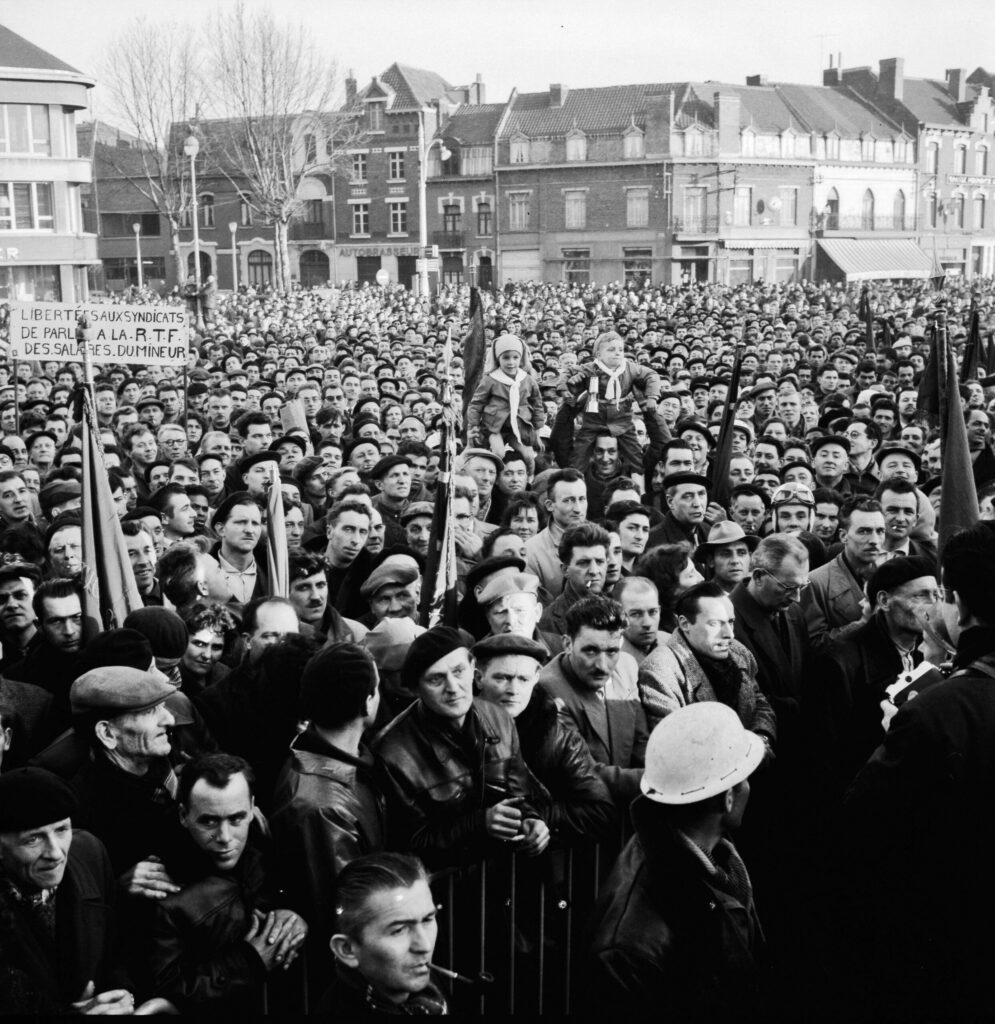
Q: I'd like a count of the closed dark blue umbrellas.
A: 0